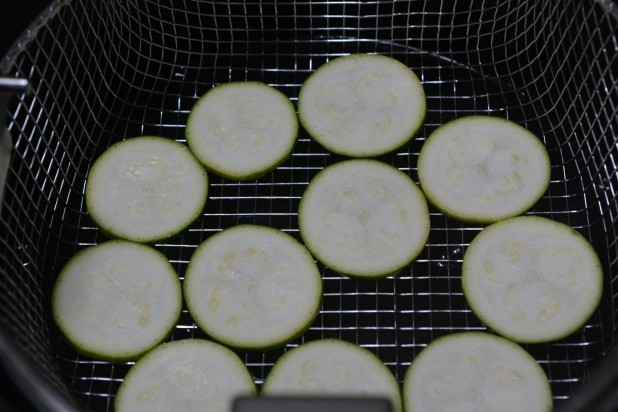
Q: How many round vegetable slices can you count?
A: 11